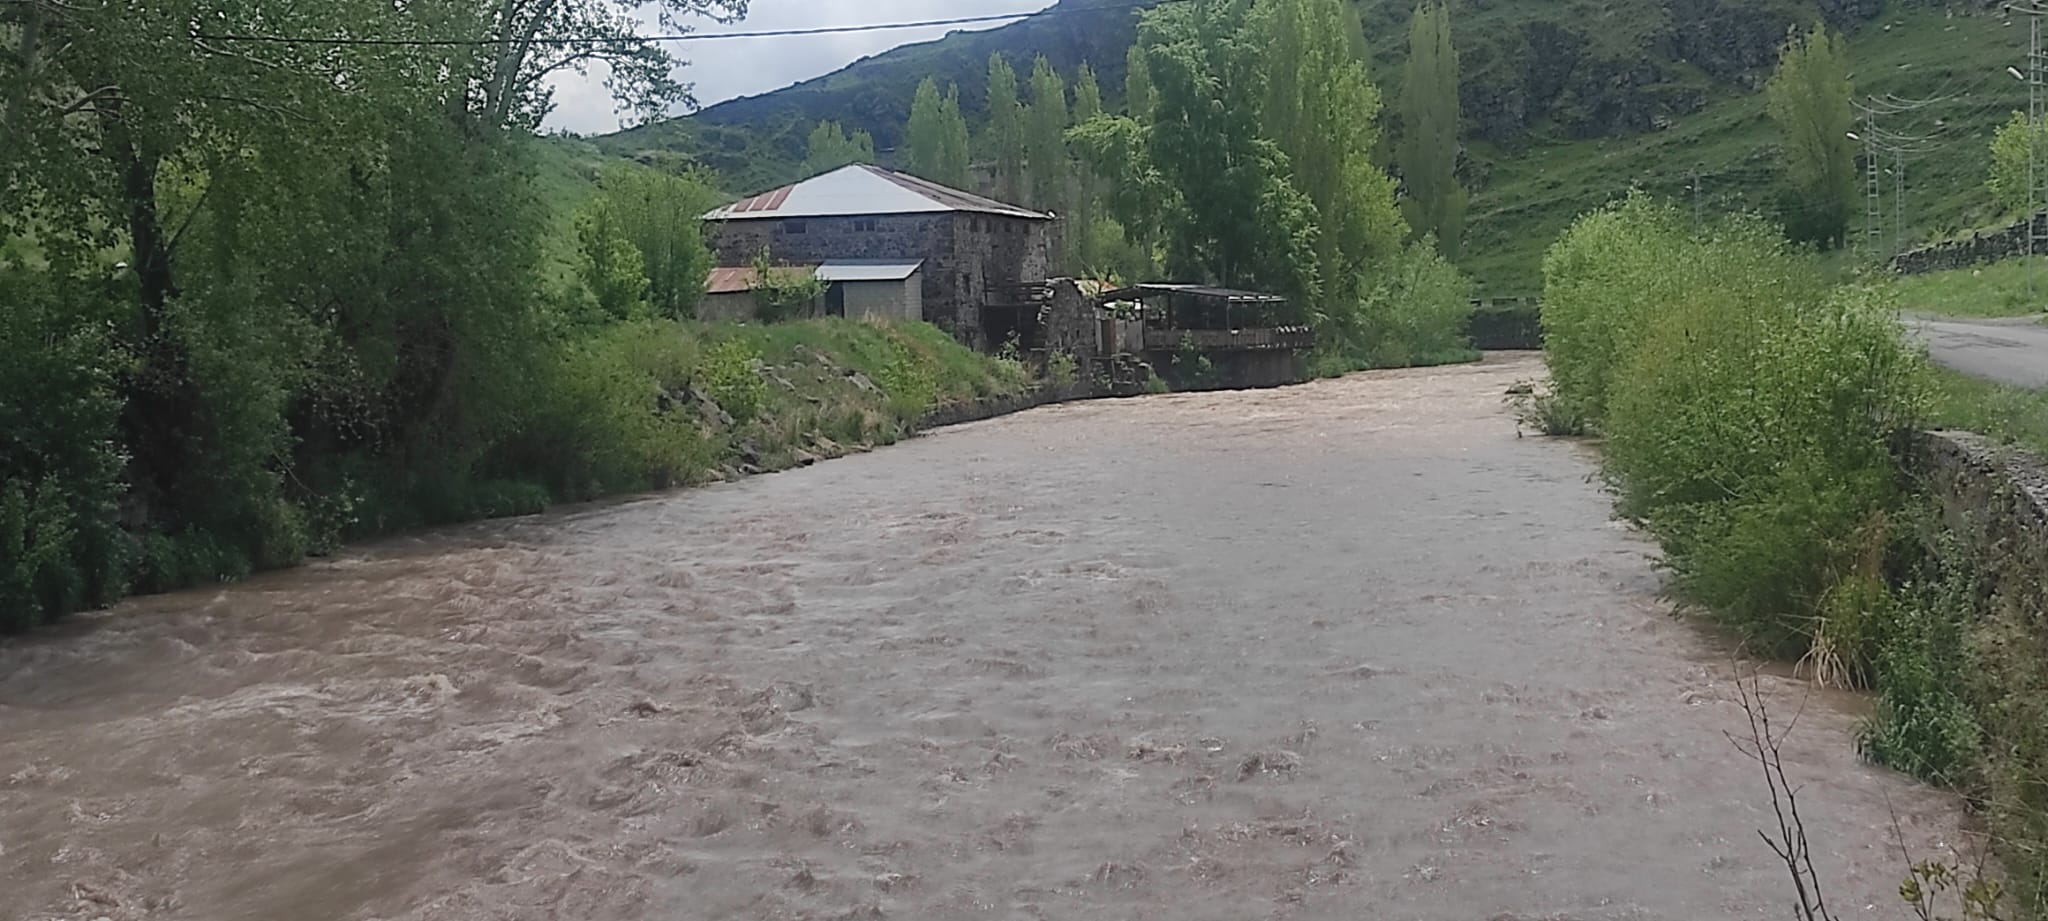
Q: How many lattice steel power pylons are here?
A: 4